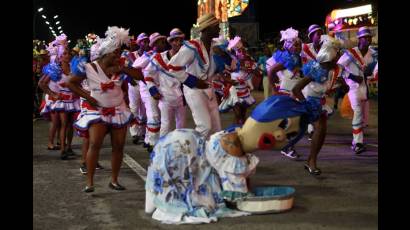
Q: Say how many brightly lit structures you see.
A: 2